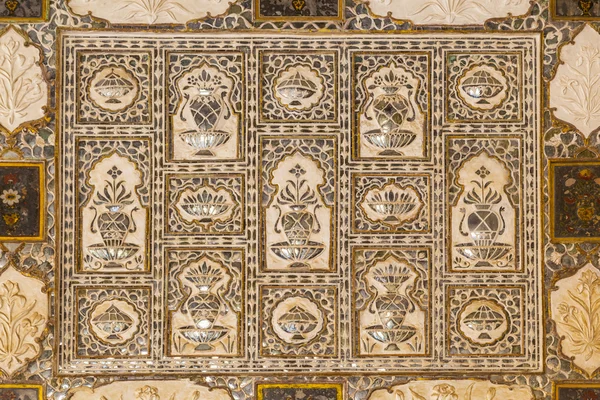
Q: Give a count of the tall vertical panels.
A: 7